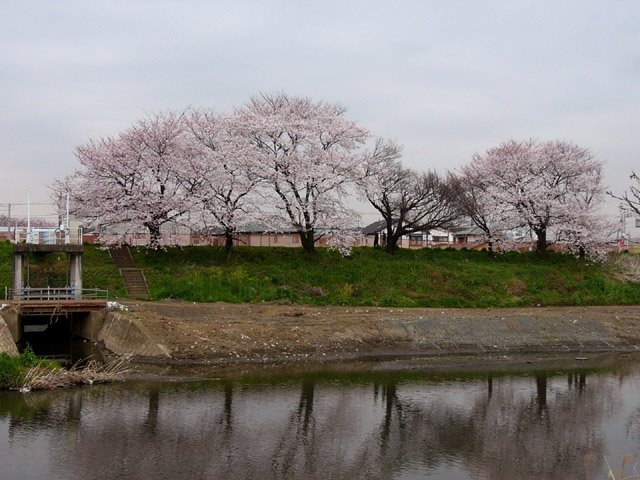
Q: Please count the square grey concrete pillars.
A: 2